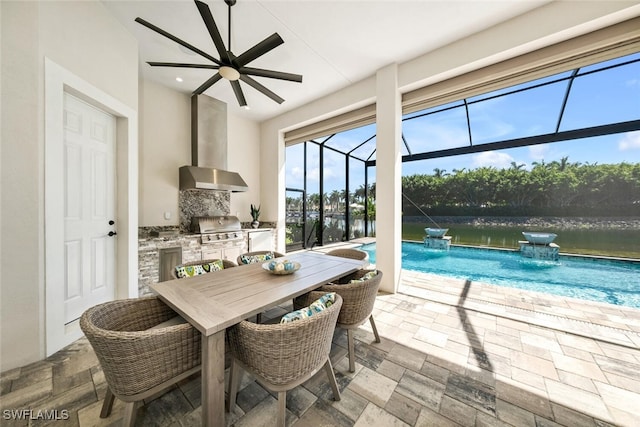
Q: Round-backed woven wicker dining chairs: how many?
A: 6